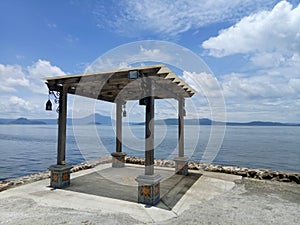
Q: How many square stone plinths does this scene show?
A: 4